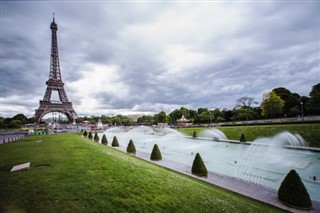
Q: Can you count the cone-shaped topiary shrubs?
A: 11